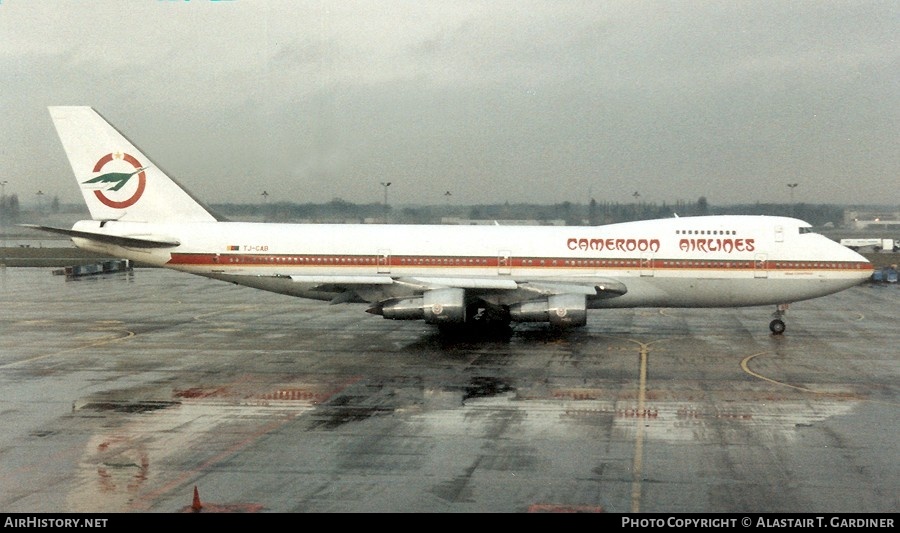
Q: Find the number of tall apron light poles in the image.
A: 7